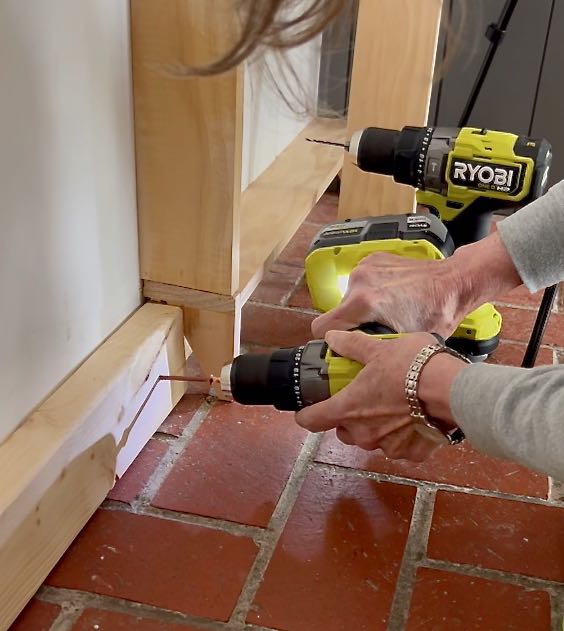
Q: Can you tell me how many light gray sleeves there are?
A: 2